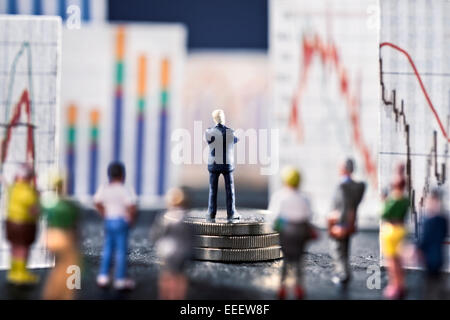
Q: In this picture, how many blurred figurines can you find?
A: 8